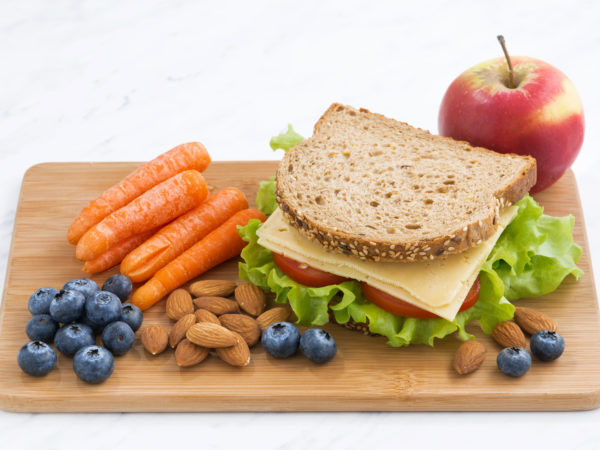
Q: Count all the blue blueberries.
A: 15